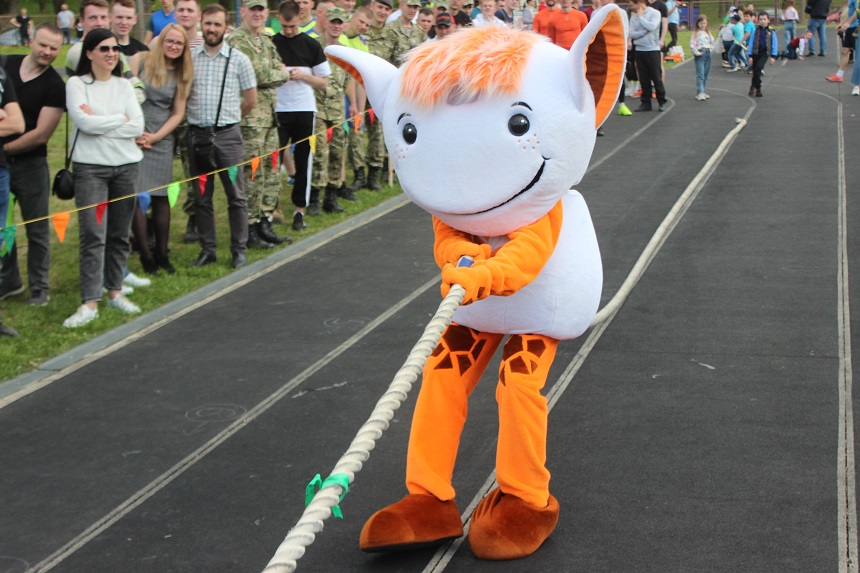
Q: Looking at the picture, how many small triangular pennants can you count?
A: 15